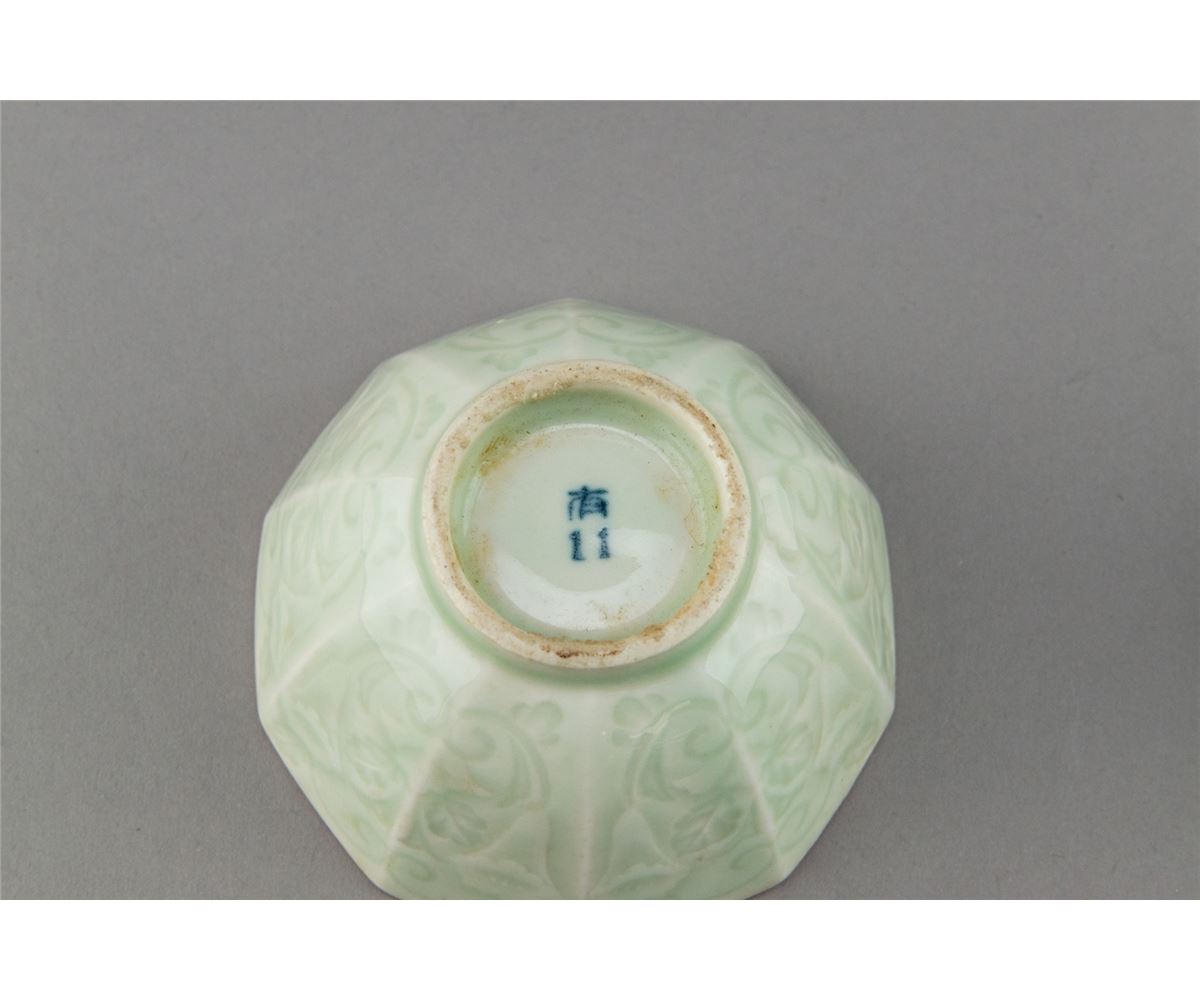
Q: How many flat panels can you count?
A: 10